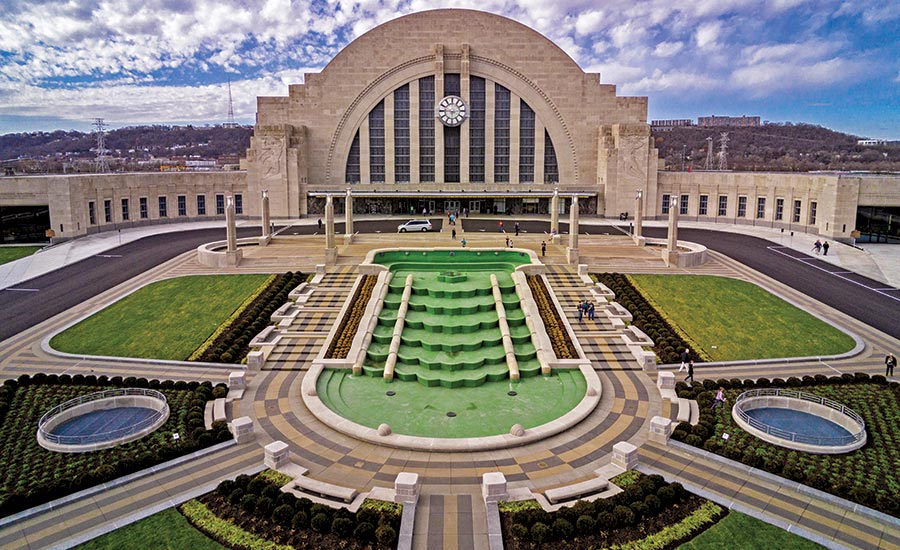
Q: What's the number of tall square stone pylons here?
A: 8